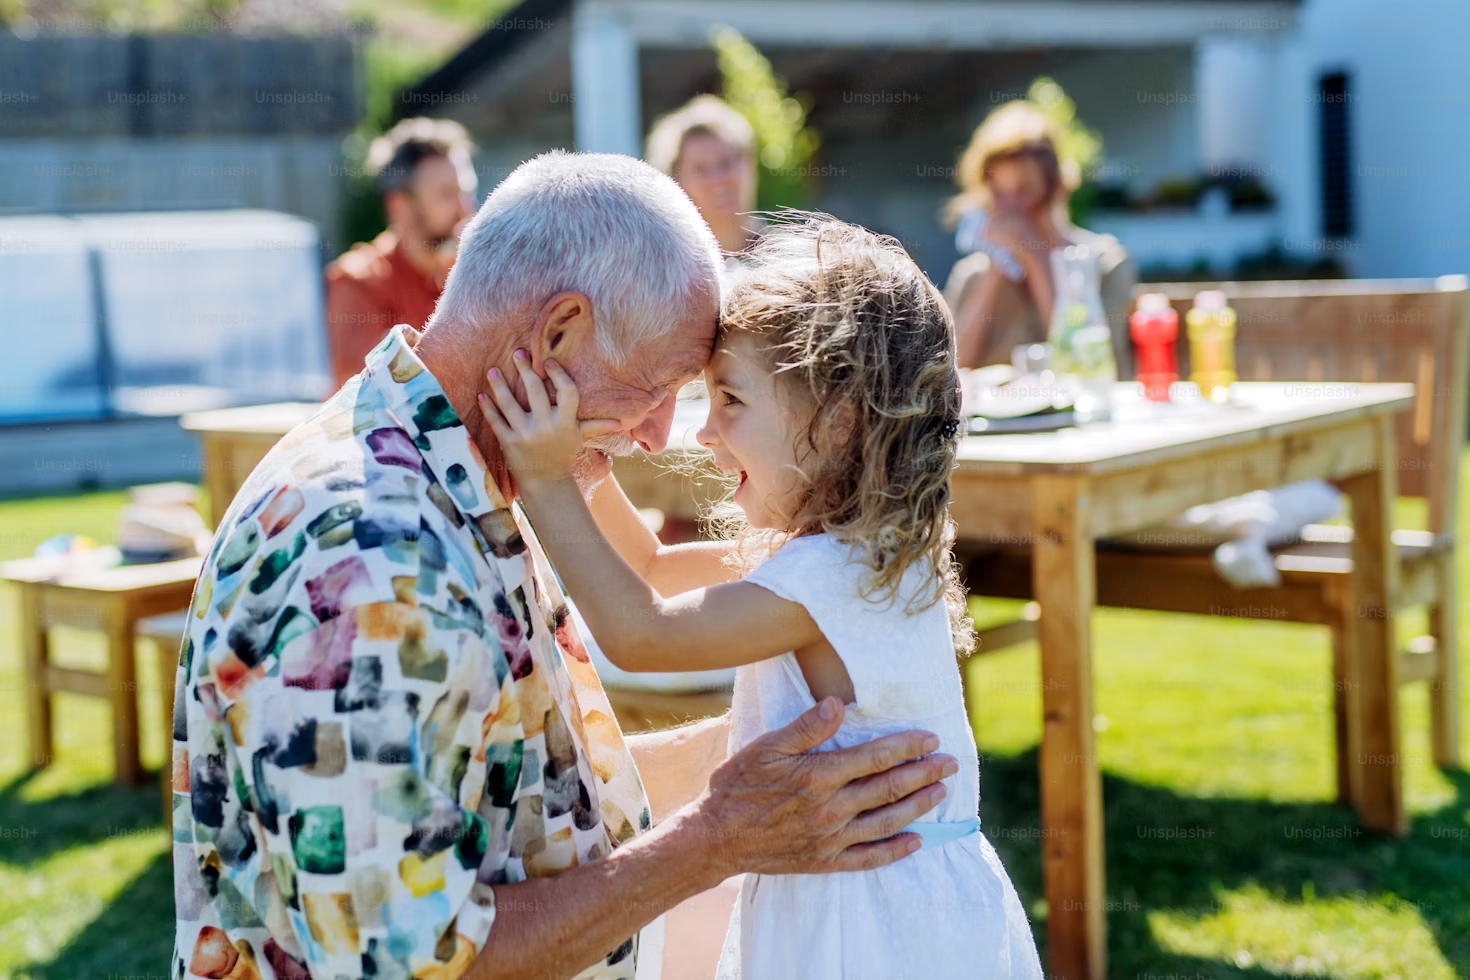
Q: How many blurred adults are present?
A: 3